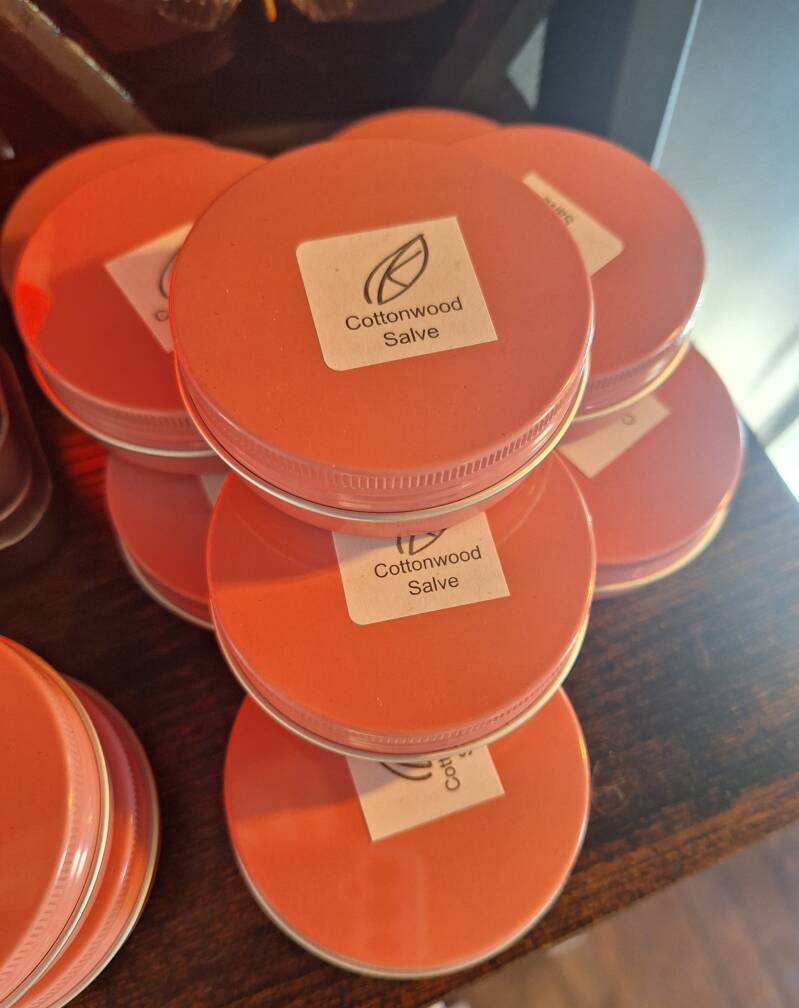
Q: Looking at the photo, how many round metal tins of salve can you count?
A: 11